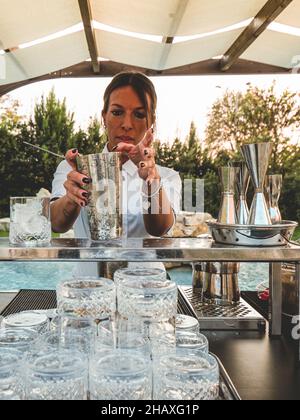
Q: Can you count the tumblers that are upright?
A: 1